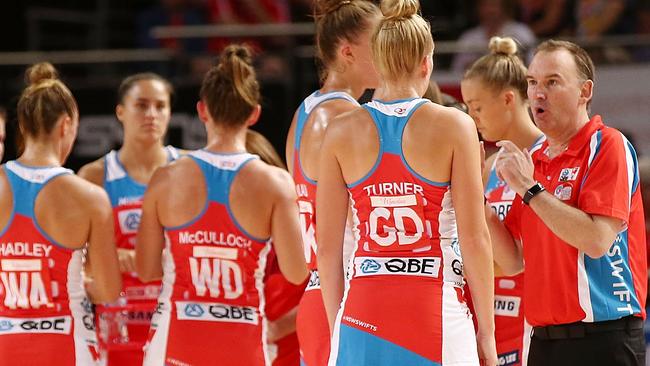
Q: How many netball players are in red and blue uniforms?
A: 6